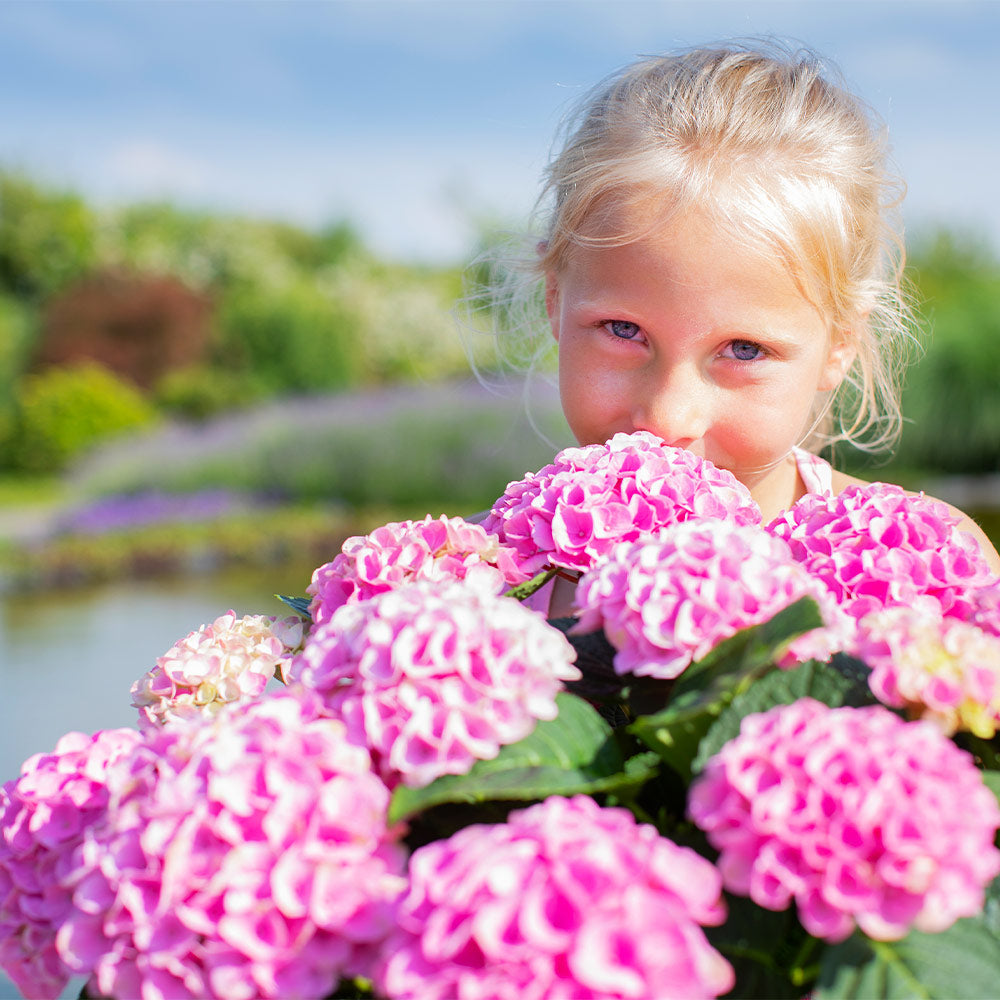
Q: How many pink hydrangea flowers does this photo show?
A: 11